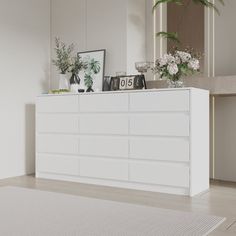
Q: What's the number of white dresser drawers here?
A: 12